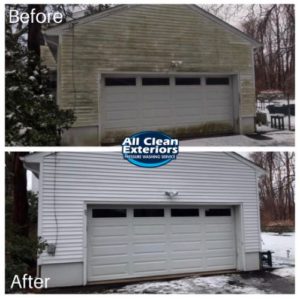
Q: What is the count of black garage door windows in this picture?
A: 8